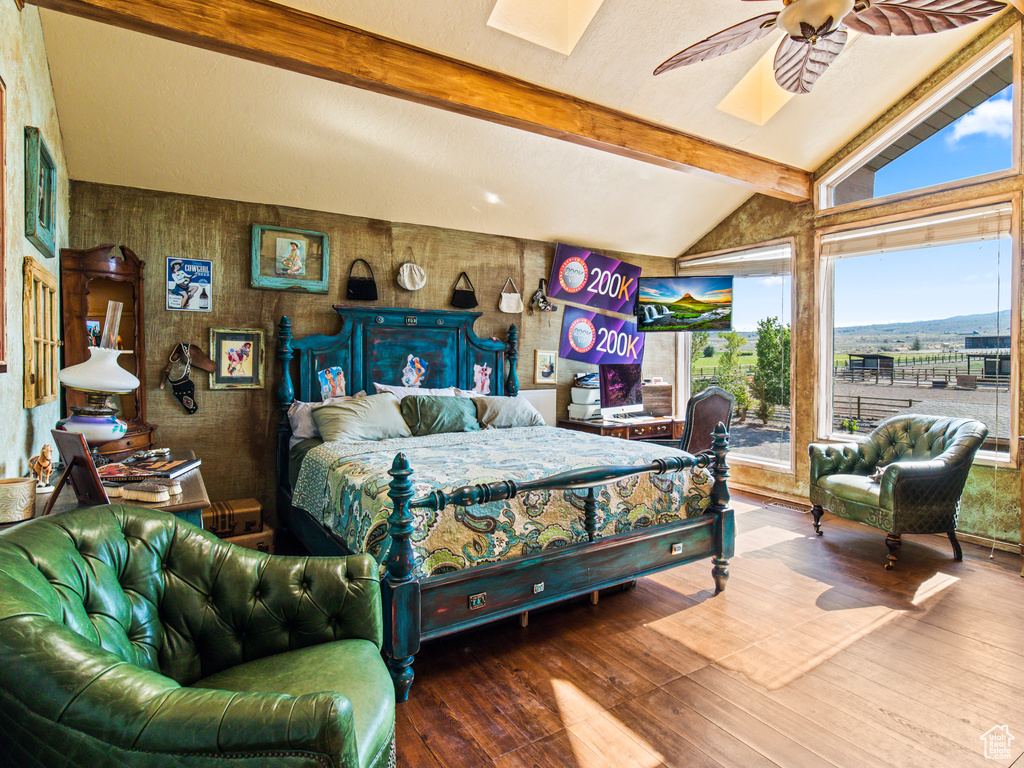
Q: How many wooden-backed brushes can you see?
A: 3